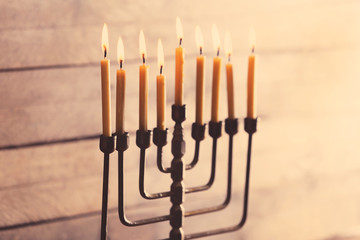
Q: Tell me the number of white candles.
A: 0